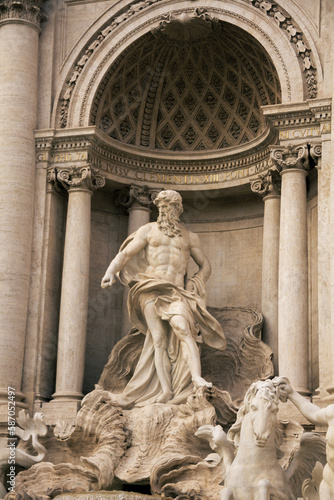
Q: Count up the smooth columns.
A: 5